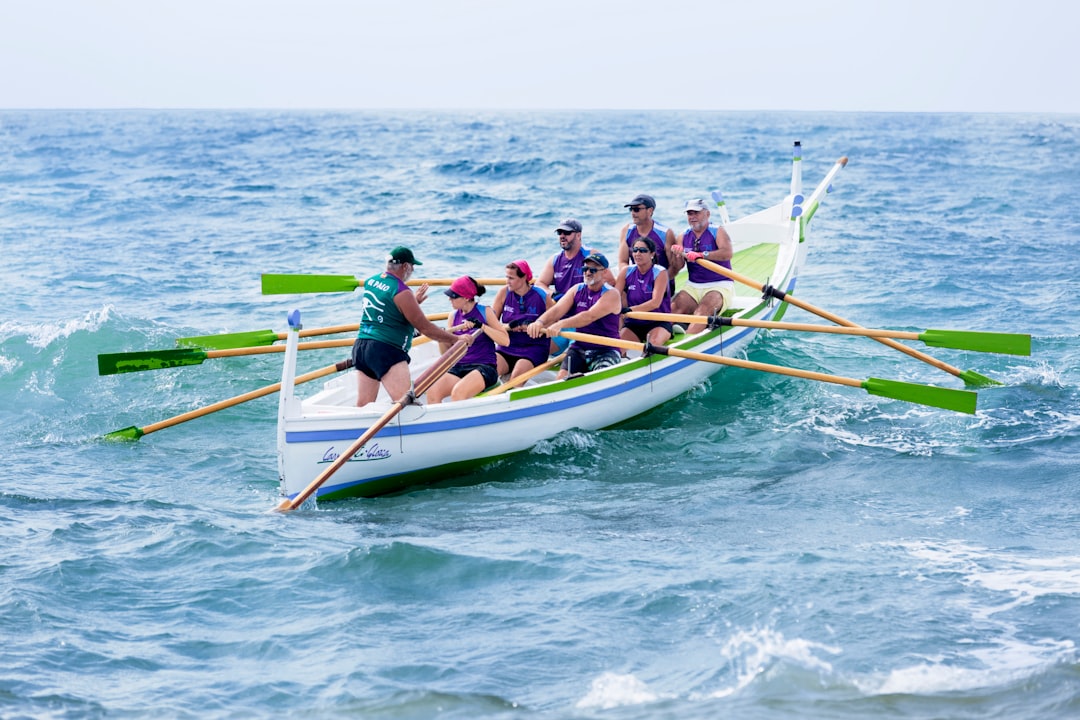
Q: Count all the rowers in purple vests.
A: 7